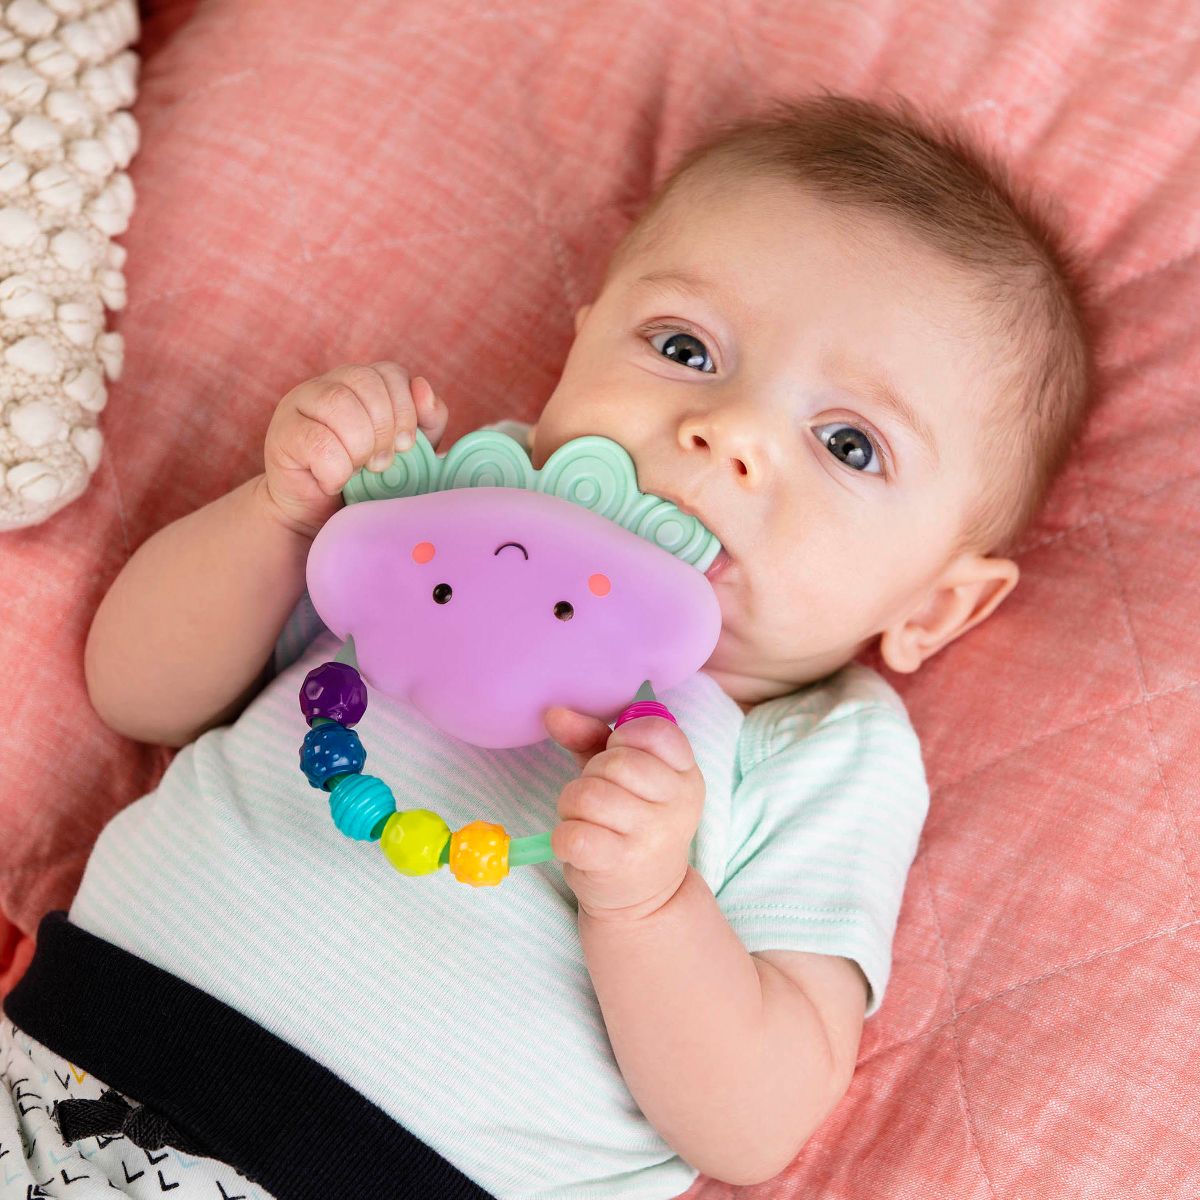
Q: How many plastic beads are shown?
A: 6